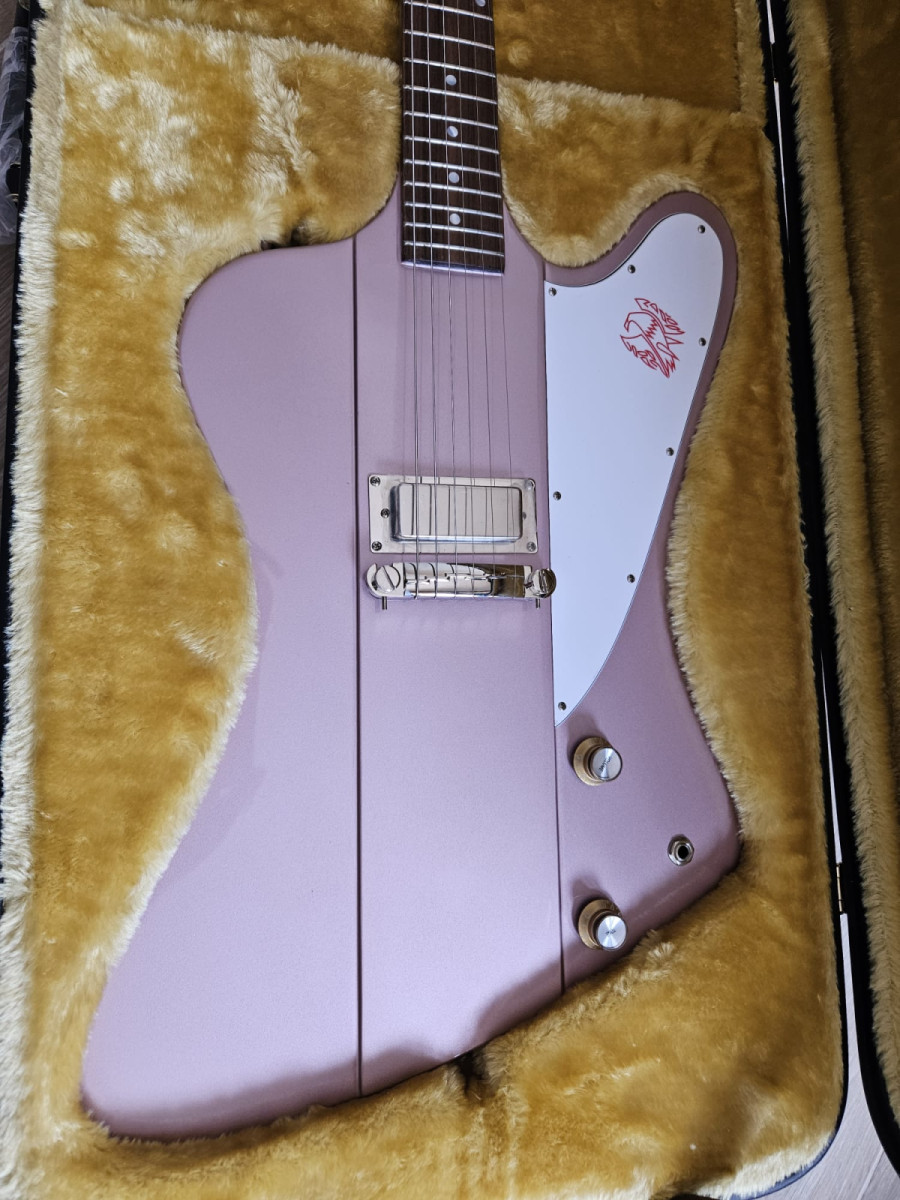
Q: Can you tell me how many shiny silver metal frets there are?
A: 11